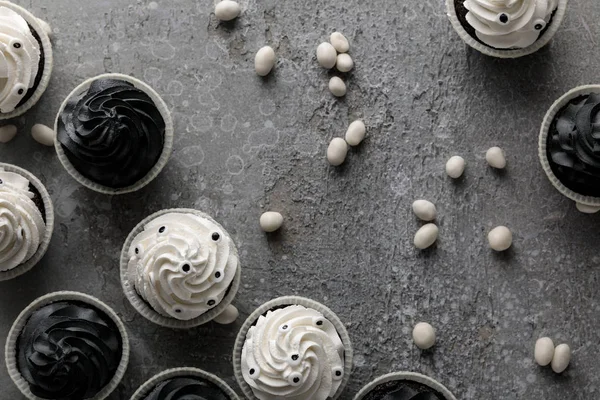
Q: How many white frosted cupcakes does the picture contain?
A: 5